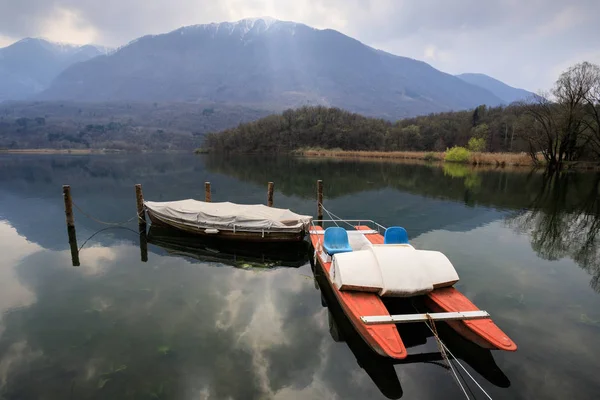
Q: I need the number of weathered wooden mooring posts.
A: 5